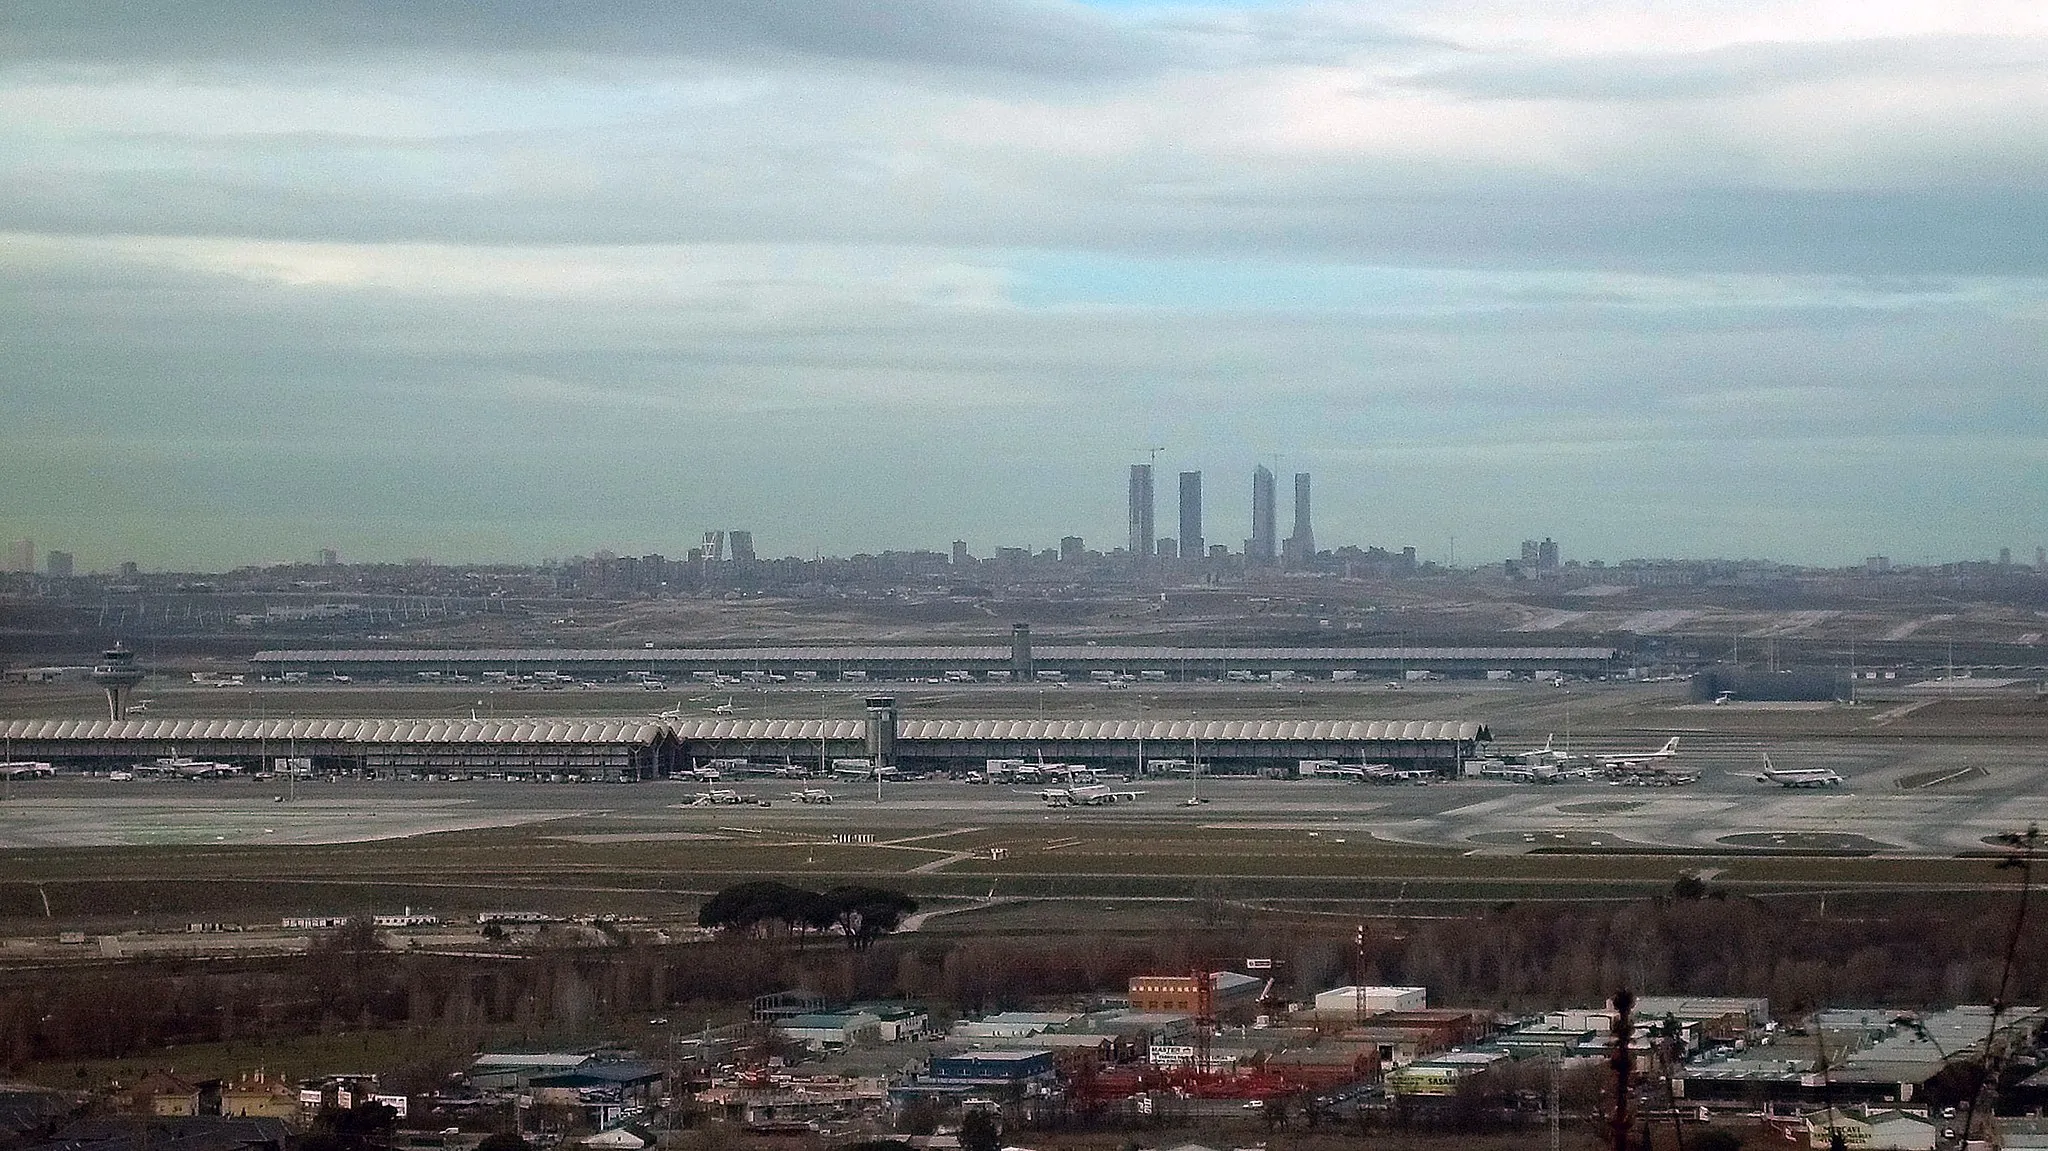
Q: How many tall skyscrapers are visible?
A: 4